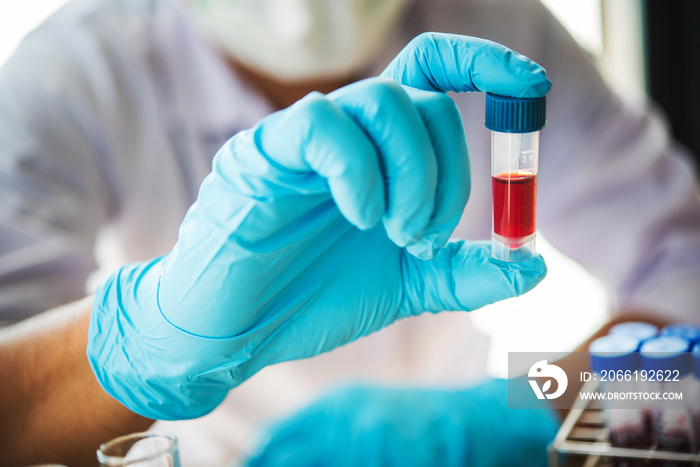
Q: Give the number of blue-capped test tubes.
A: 6